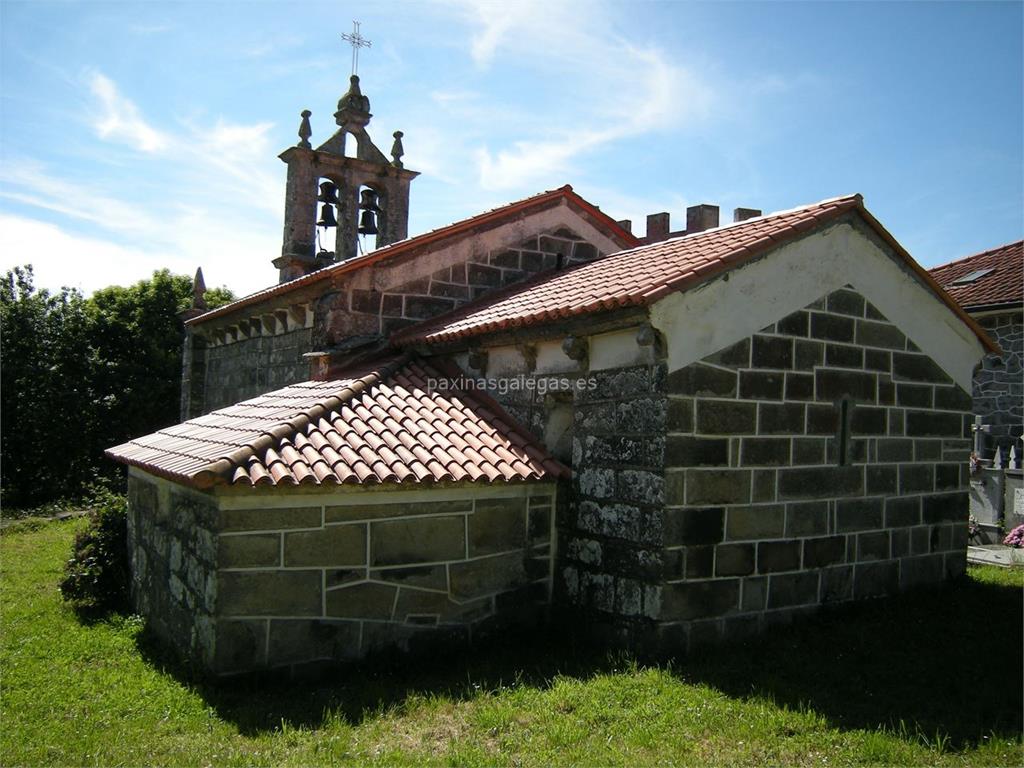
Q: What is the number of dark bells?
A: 2